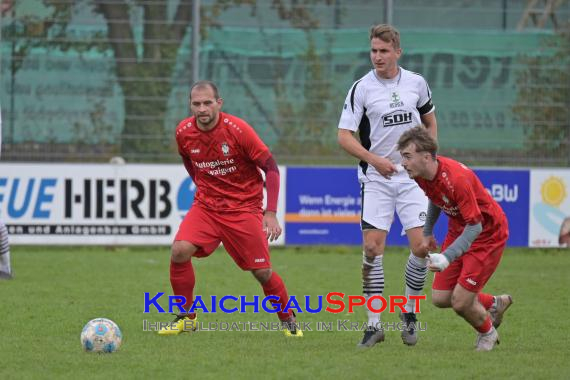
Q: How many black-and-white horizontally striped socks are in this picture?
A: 3